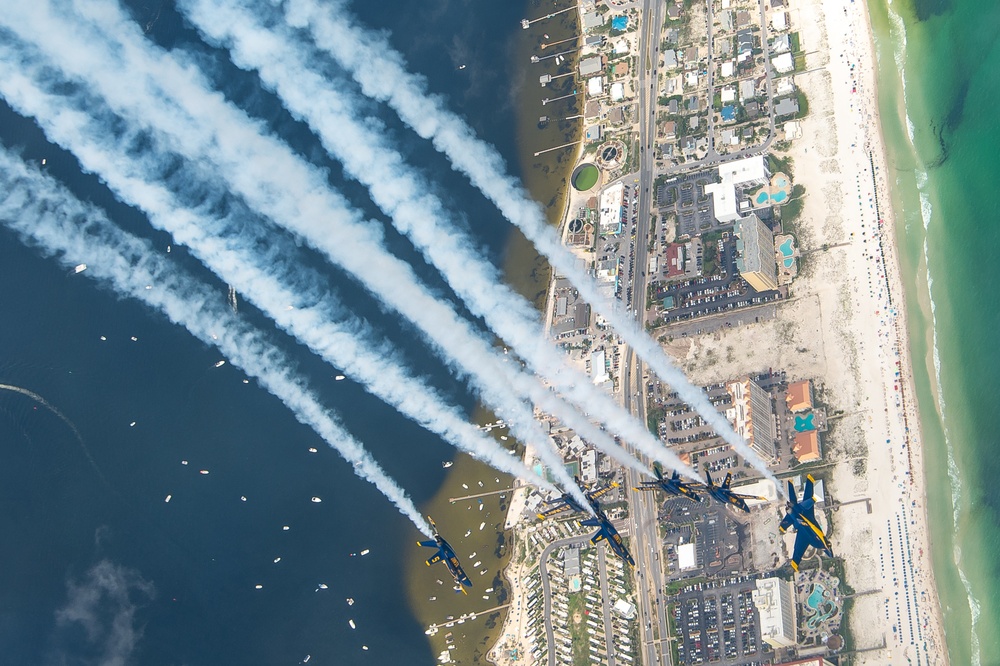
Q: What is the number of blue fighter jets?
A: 6